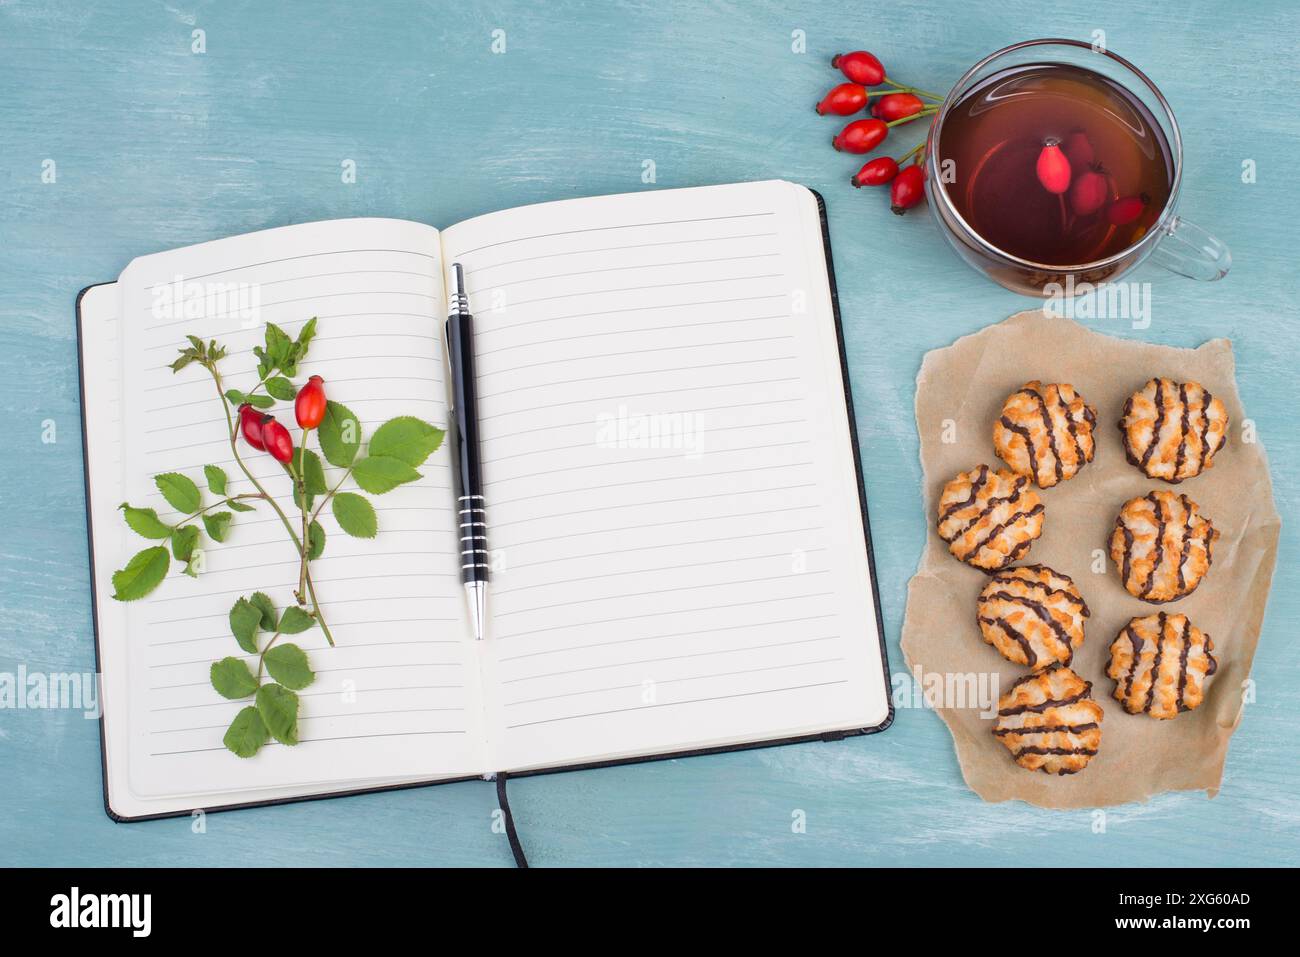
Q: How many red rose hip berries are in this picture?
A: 13